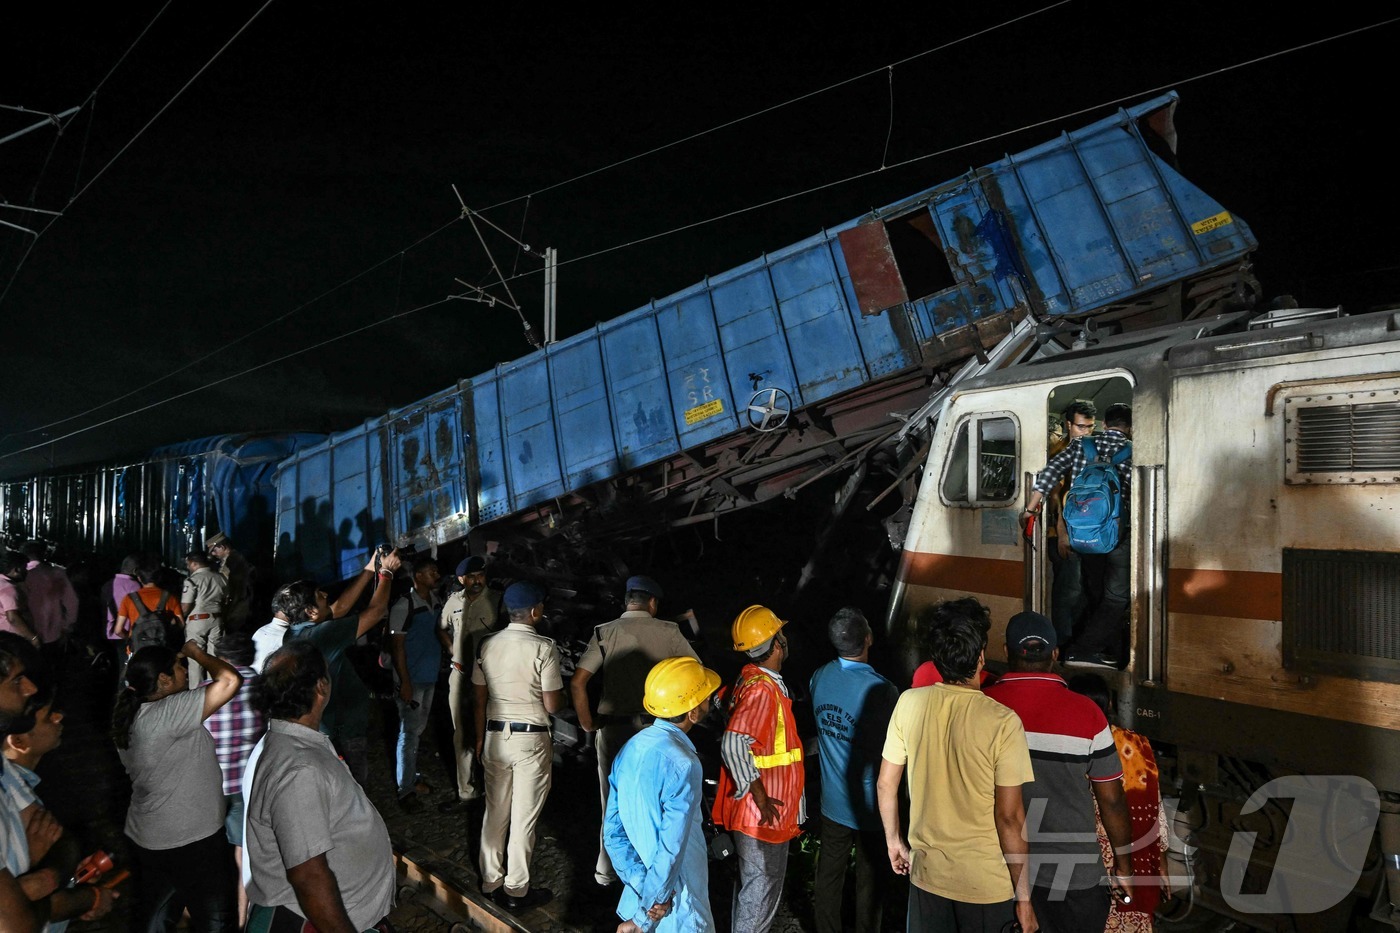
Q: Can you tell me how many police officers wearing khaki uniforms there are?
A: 5